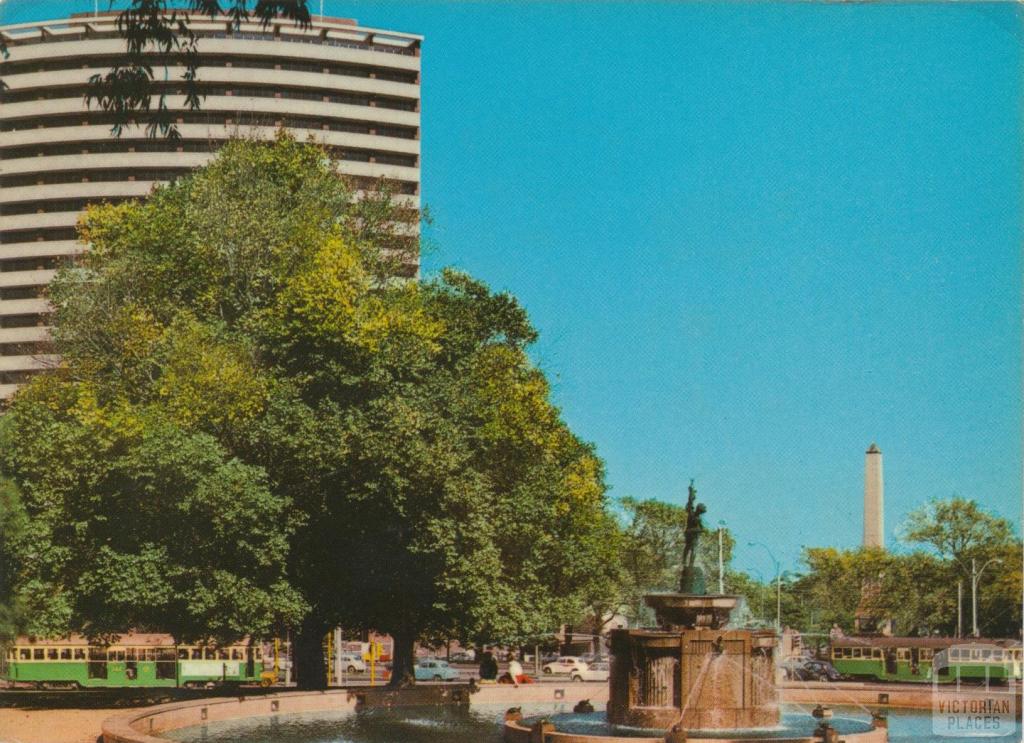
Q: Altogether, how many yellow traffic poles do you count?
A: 3